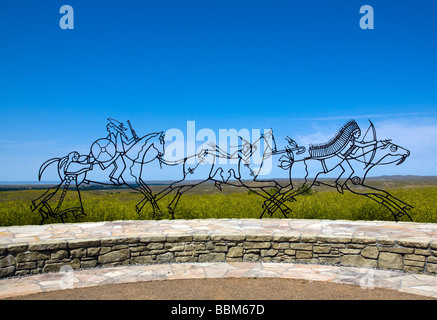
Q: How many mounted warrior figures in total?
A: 3